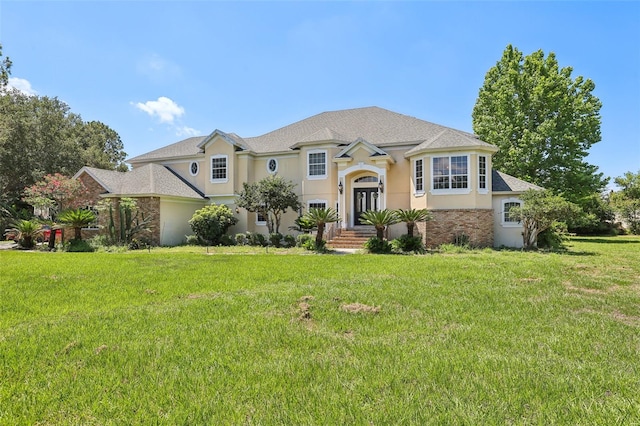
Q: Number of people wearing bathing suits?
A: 0